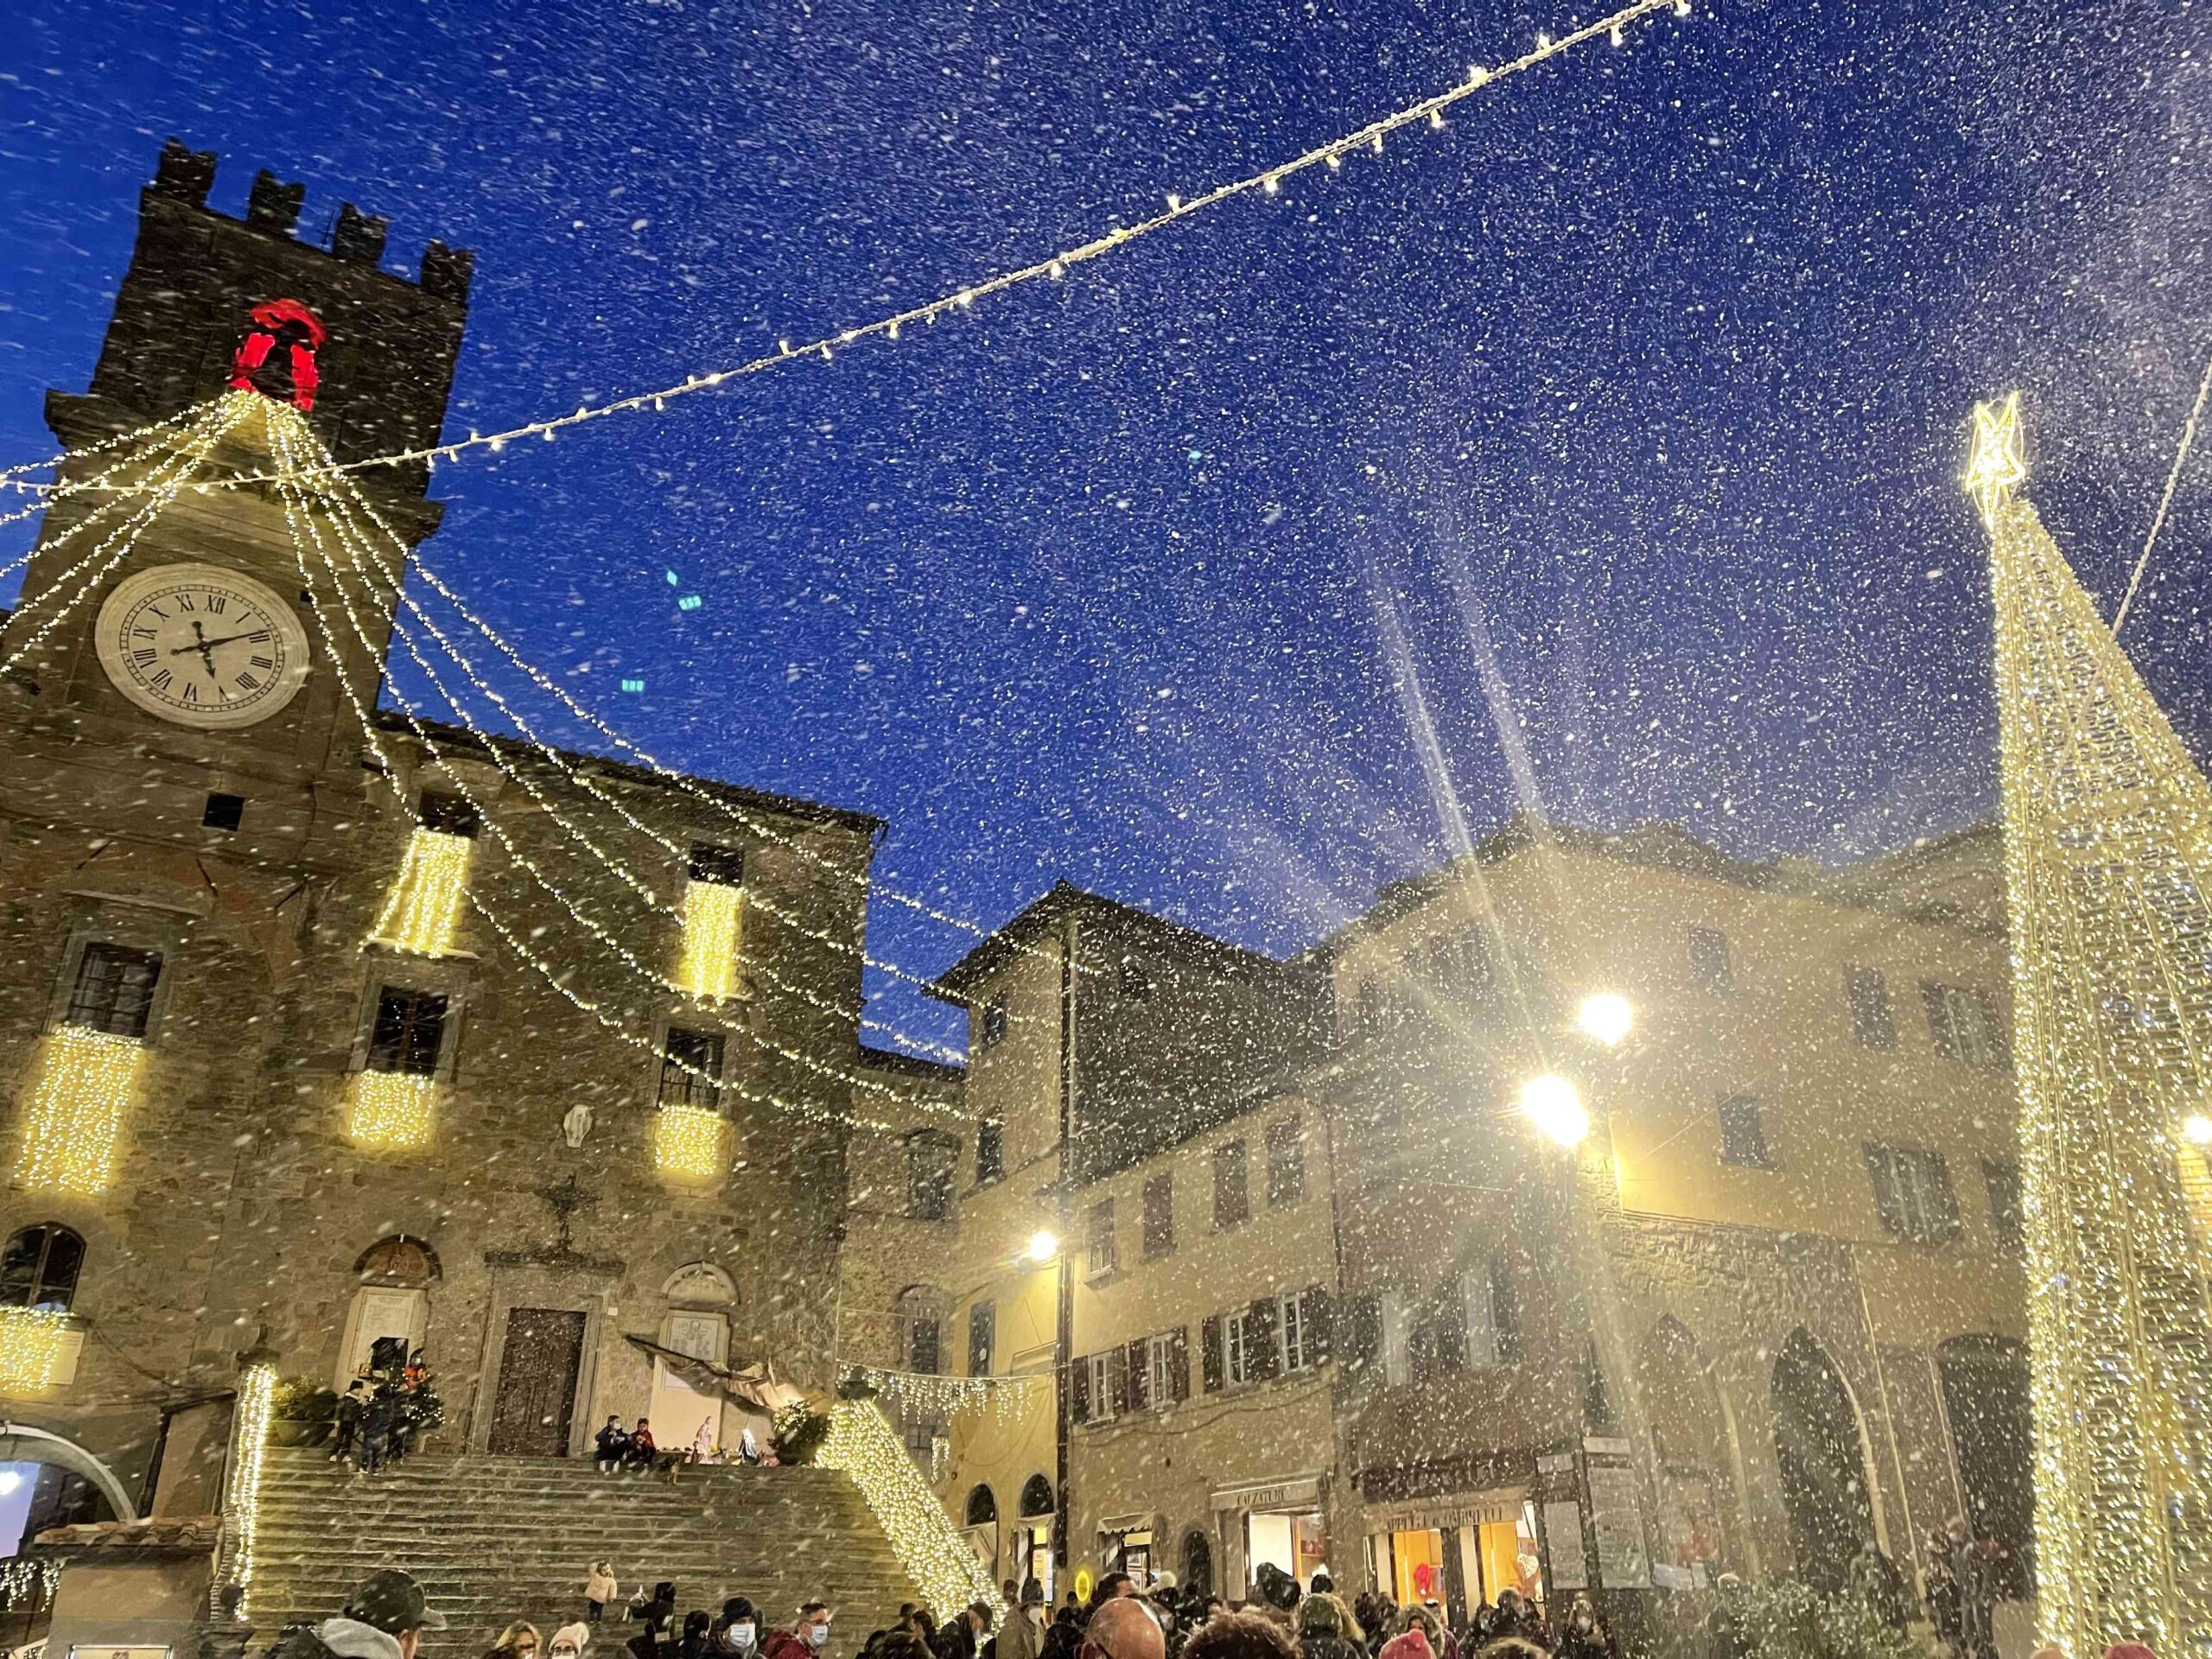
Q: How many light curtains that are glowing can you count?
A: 6